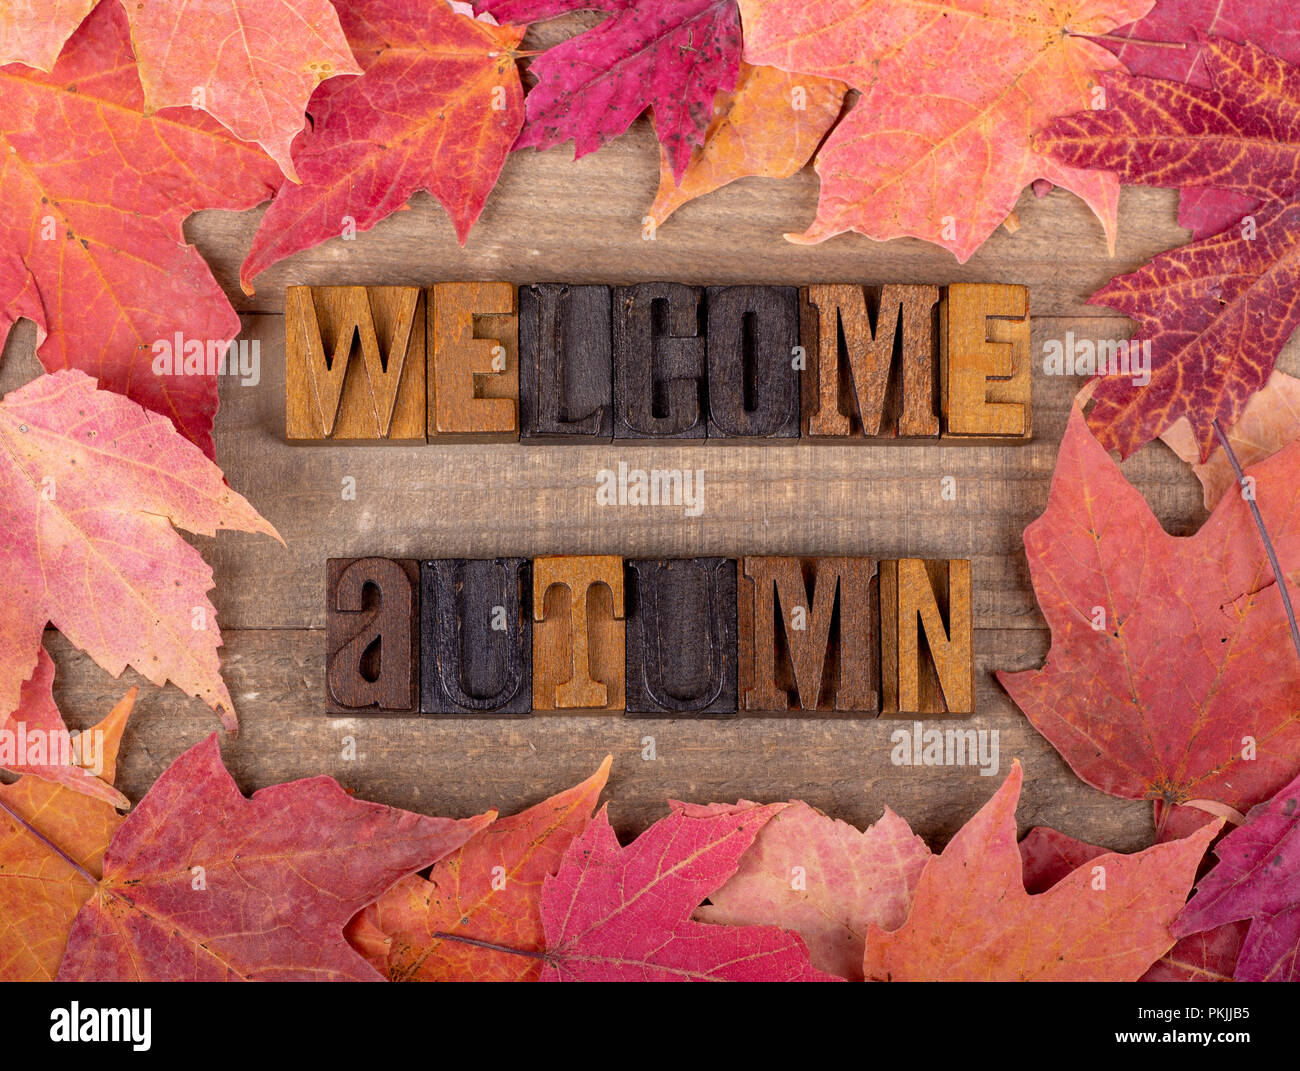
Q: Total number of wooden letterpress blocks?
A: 13